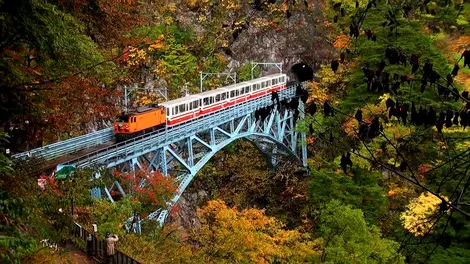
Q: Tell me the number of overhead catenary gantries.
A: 3